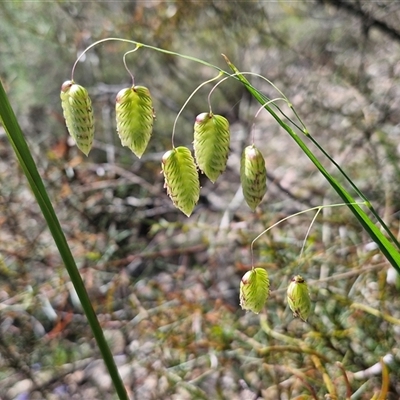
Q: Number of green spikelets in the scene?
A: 7